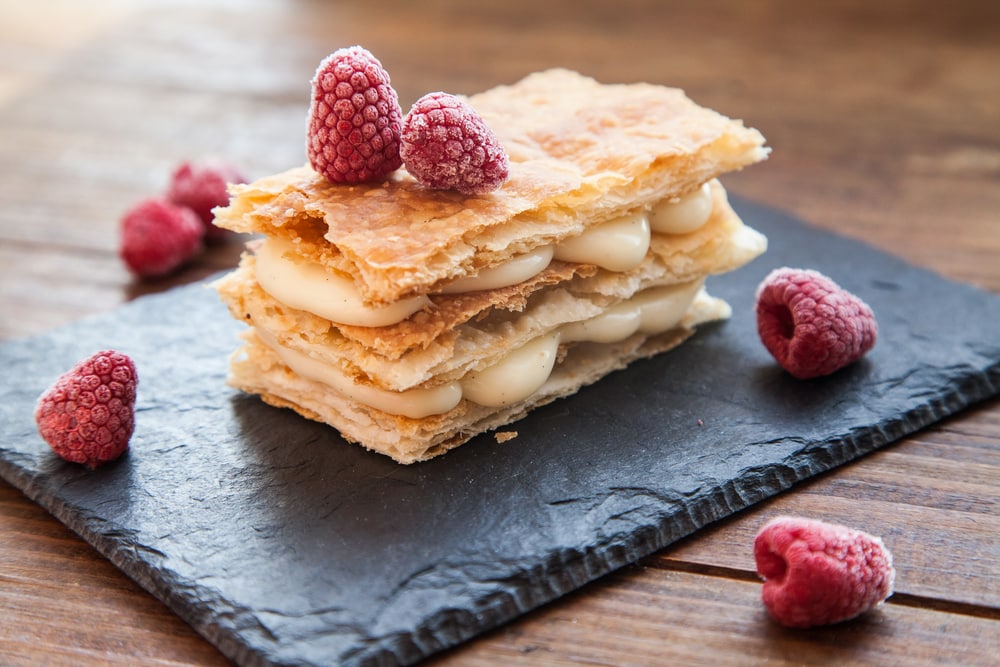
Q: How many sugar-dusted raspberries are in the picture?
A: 7